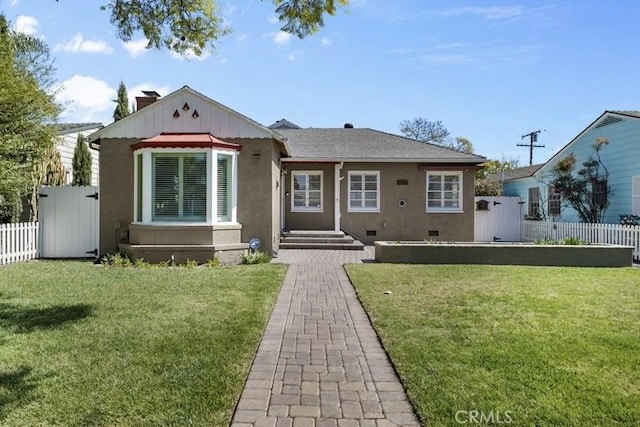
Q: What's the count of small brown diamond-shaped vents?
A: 3